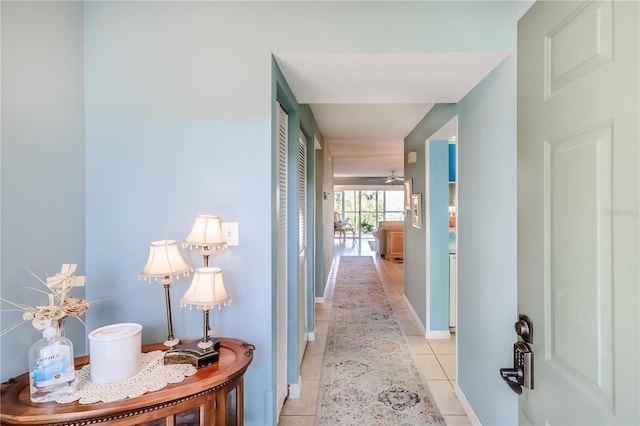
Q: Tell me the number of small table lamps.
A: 3